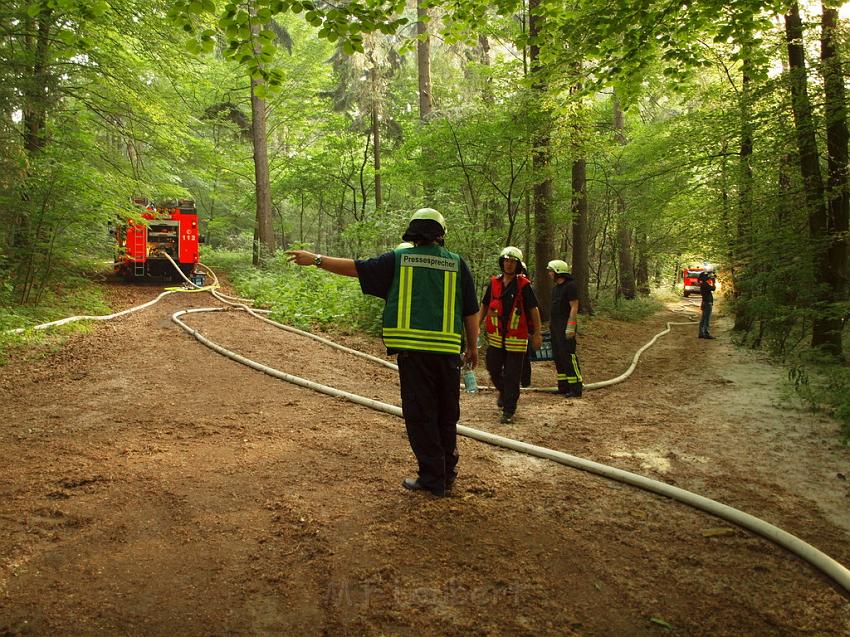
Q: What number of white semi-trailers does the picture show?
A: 0